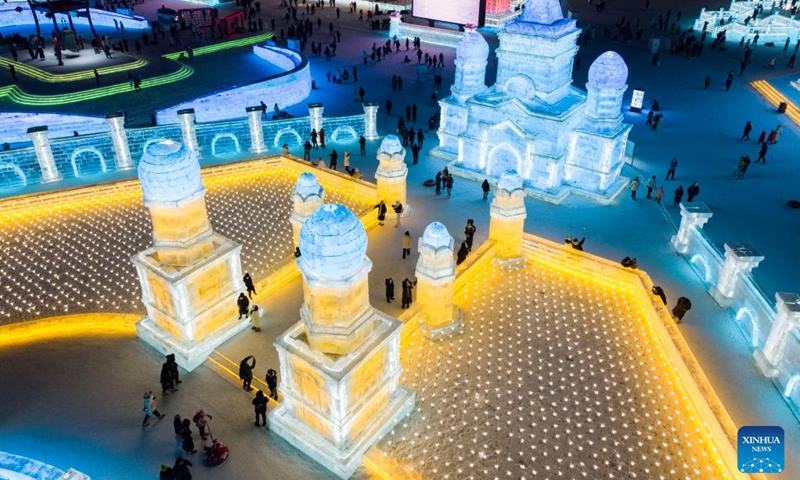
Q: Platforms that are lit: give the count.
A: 2